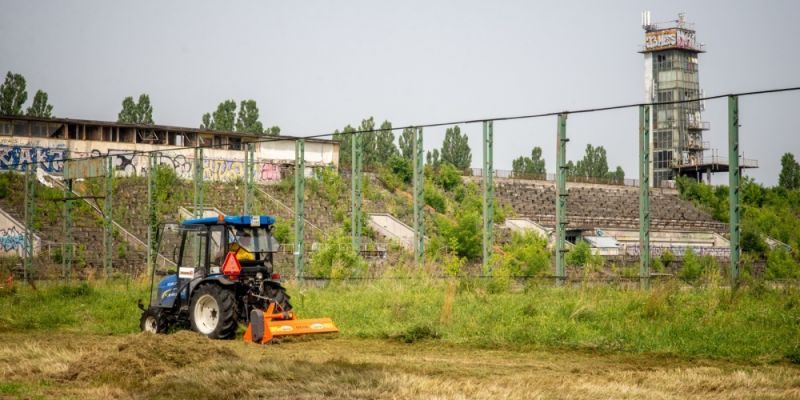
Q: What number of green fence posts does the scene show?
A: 13